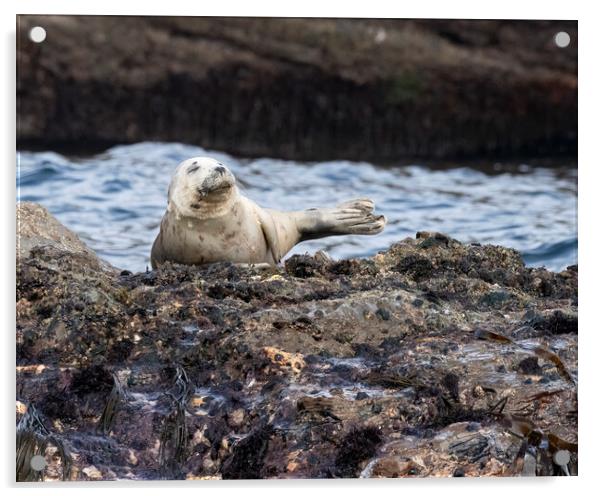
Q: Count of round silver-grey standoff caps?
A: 4